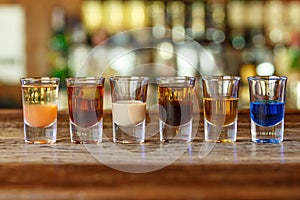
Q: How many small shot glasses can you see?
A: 6